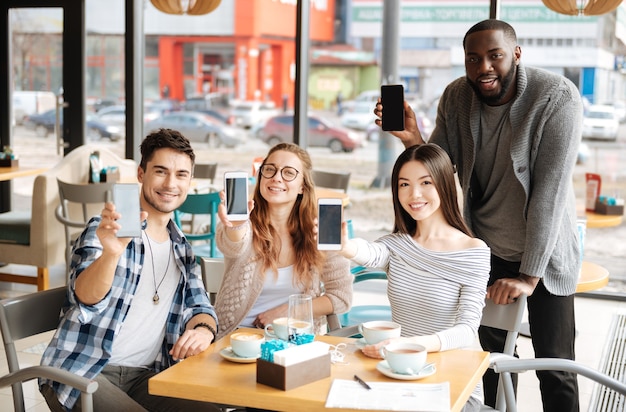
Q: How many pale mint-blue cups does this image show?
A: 4